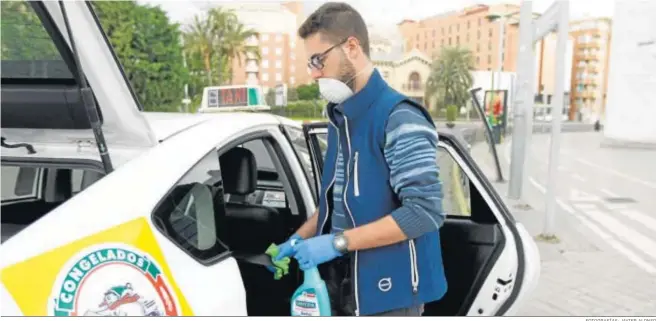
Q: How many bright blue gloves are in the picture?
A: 2